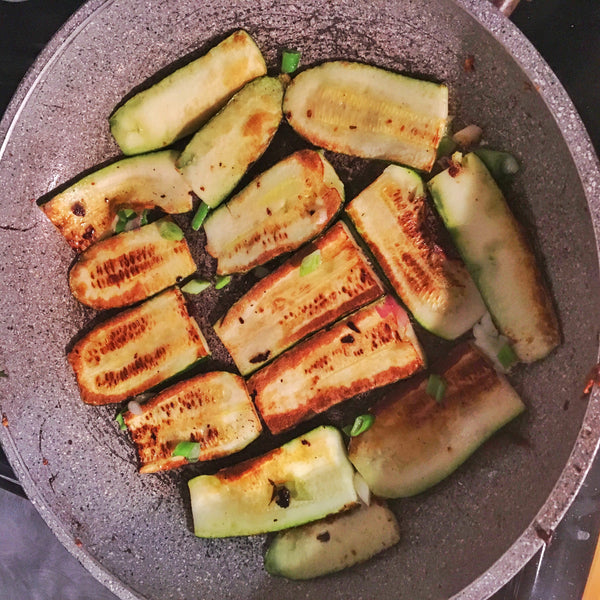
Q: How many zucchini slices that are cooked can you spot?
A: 15